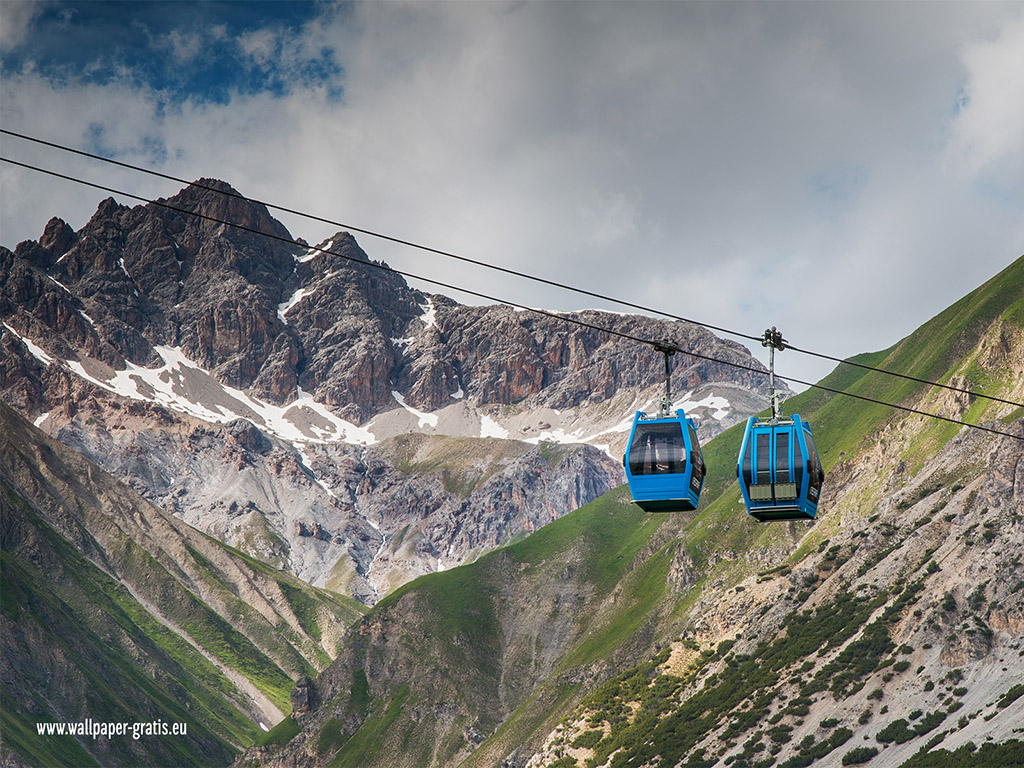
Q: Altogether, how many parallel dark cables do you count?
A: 2